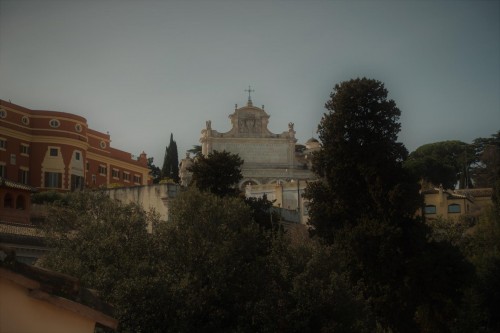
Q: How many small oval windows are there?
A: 5